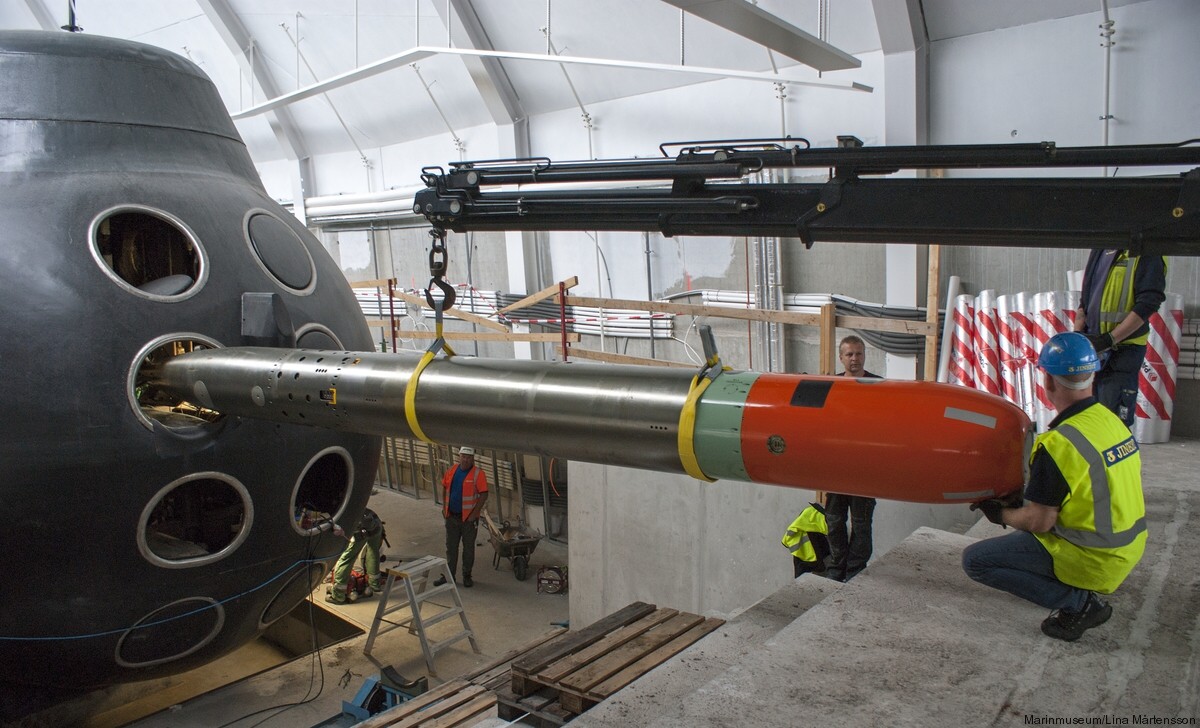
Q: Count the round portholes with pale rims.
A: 8